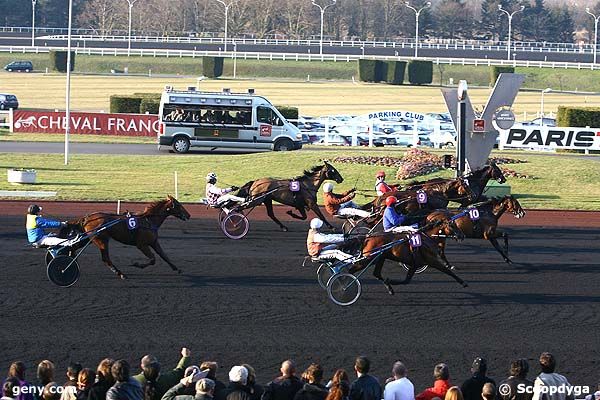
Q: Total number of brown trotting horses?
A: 6